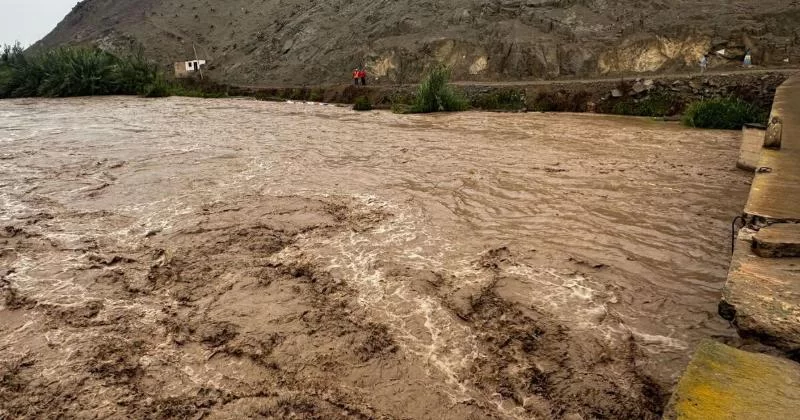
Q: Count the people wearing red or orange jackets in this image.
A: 2